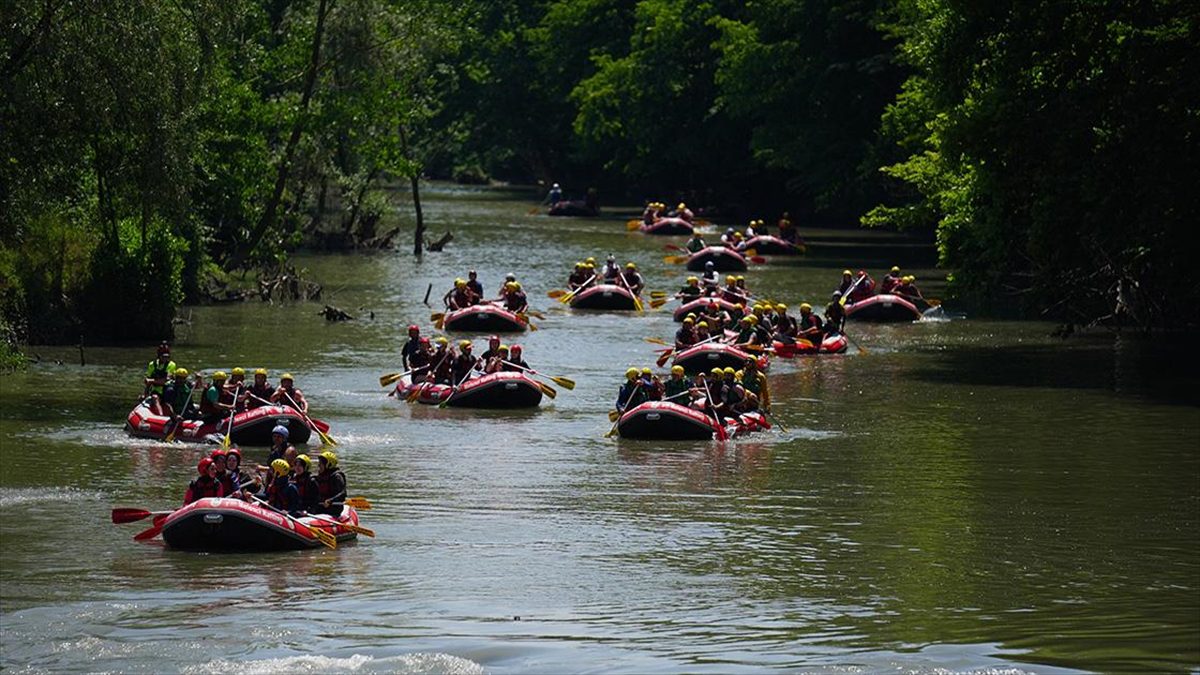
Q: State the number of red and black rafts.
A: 14